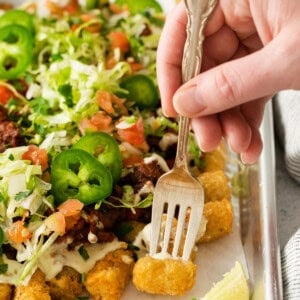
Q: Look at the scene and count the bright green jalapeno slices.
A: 6